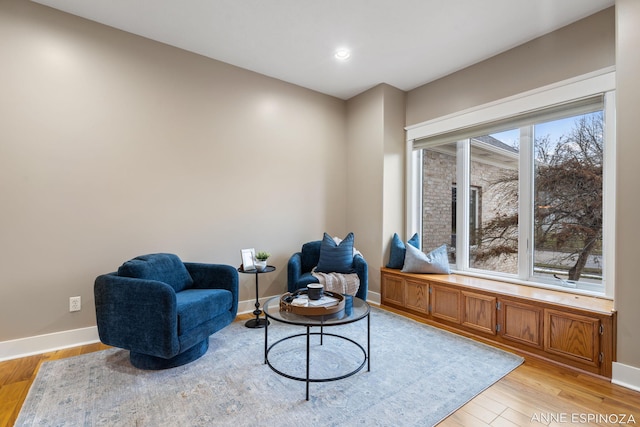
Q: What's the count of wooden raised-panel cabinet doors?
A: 6